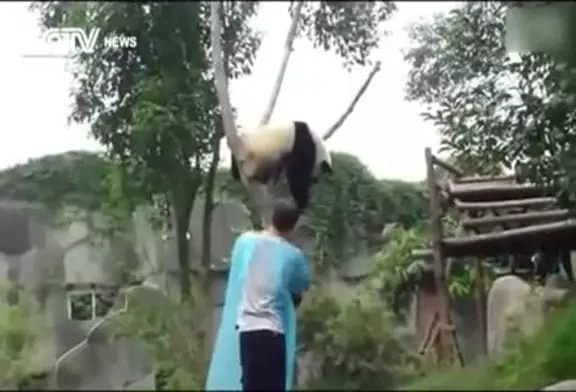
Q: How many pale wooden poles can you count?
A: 3